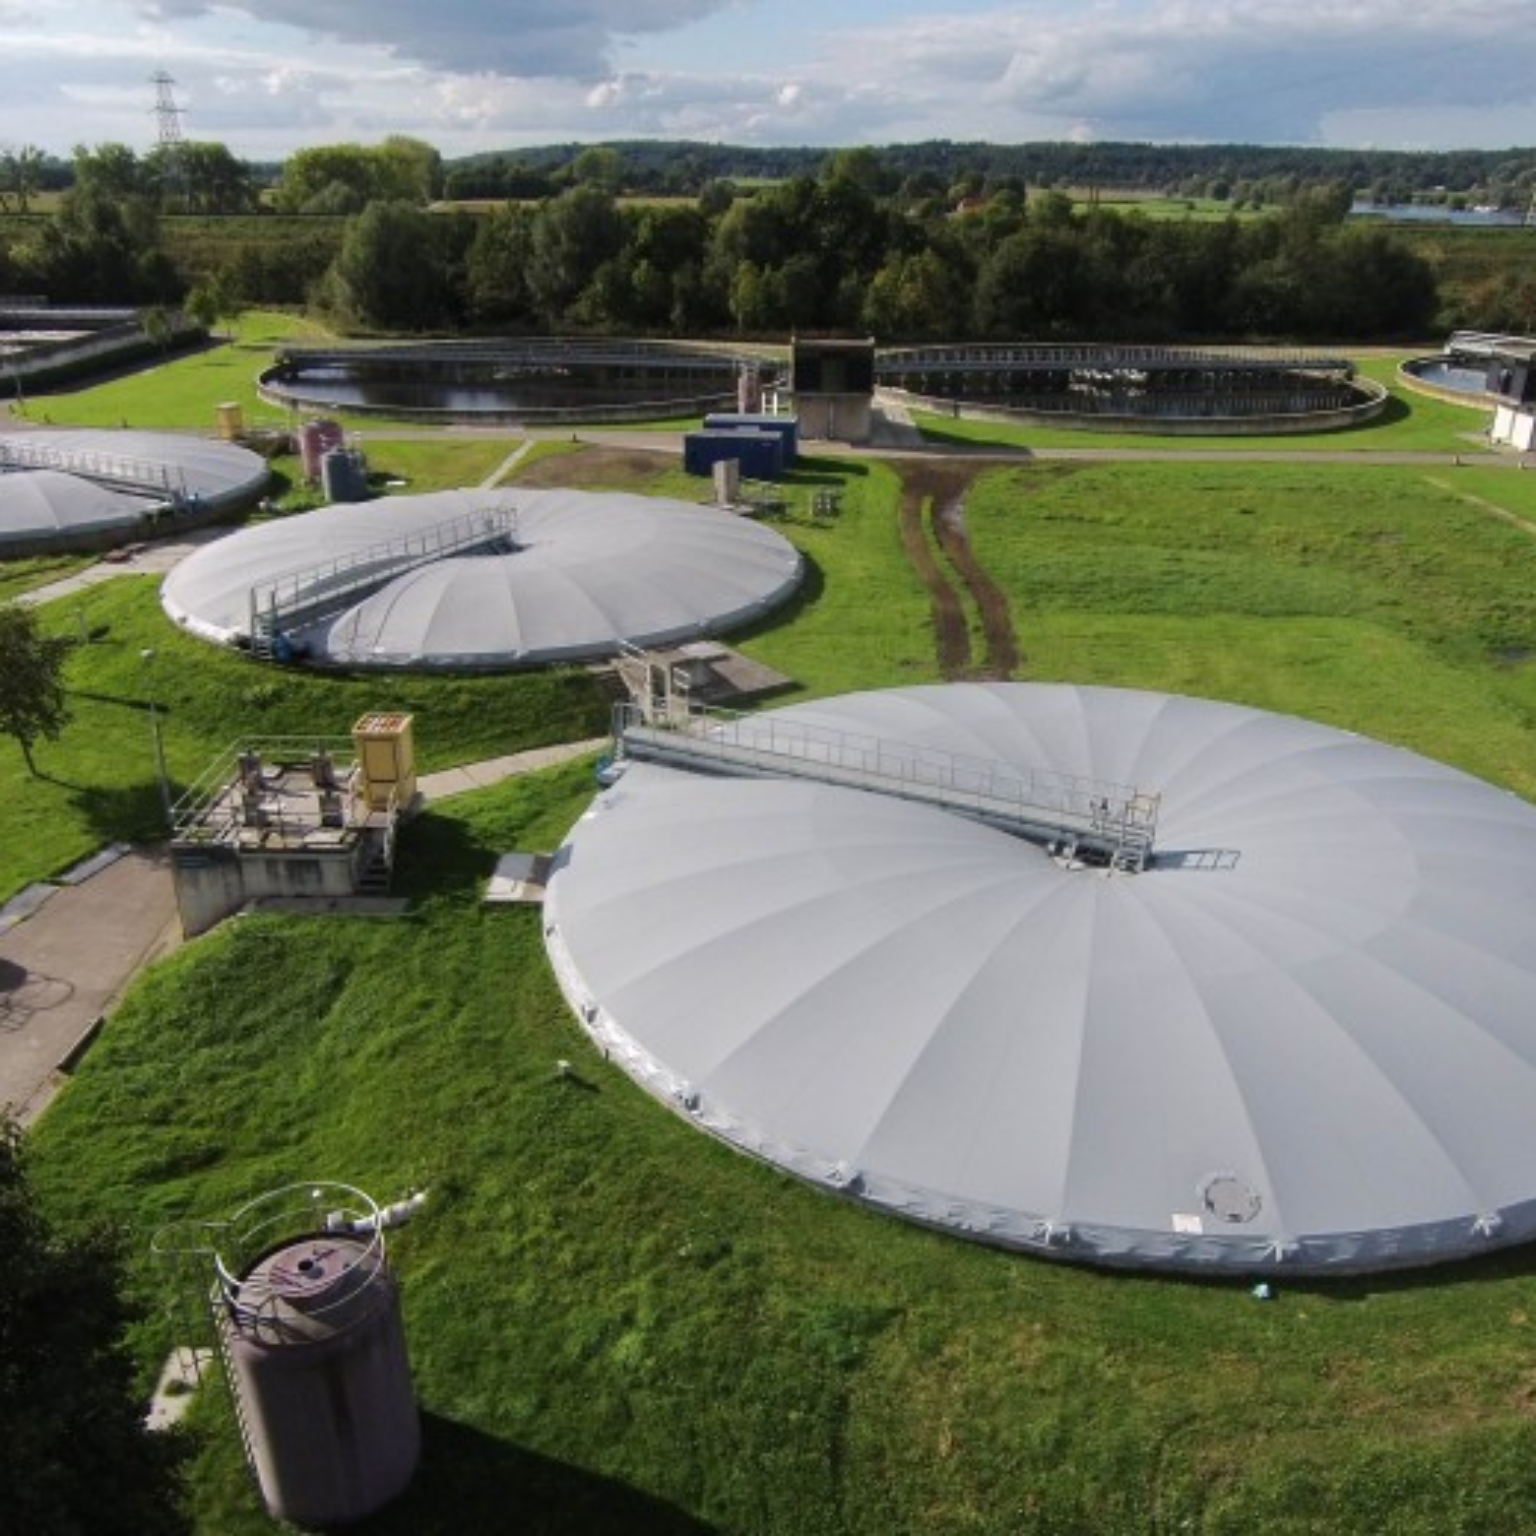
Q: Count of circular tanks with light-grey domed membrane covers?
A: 3